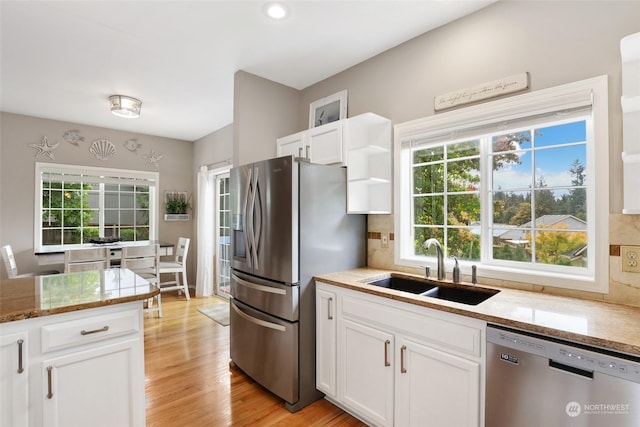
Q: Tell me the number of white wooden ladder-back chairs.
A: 4